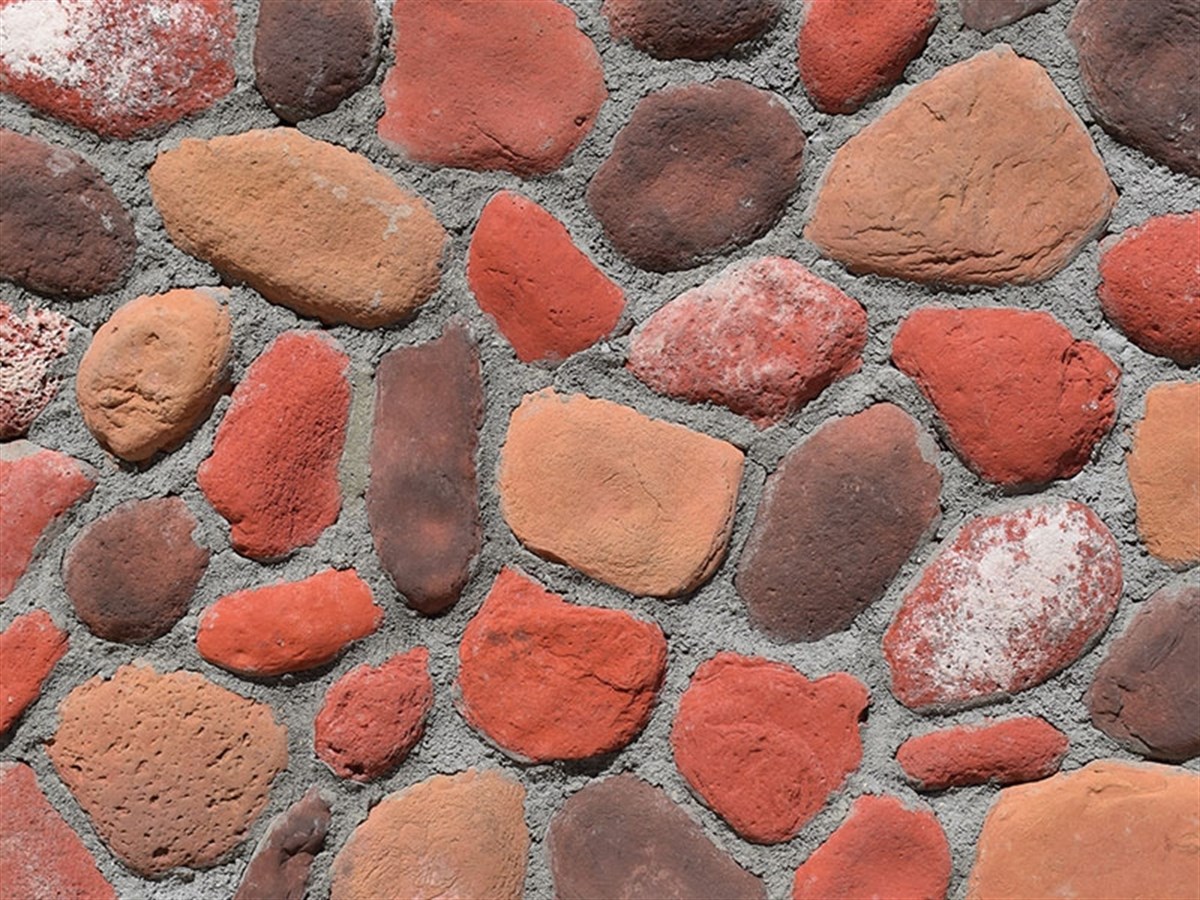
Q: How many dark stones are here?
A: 12